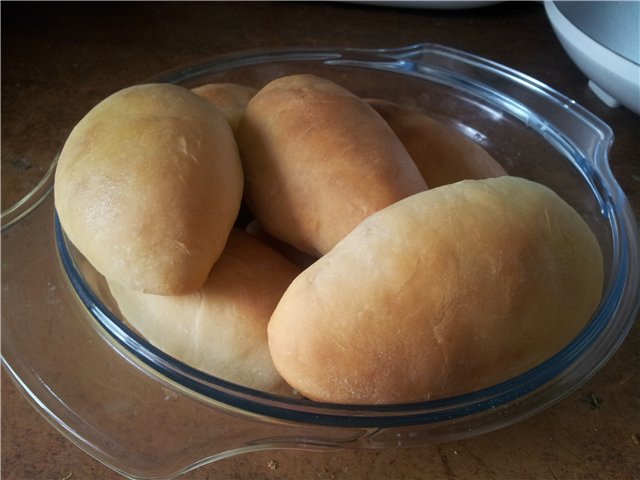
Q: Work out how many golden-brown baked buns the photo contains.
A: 6